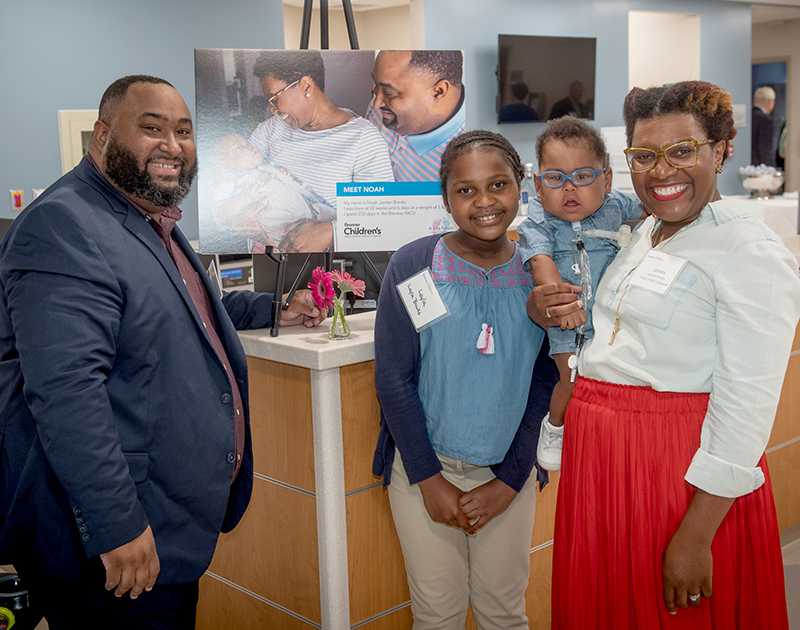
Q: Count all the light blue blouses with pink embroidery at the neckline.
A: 1